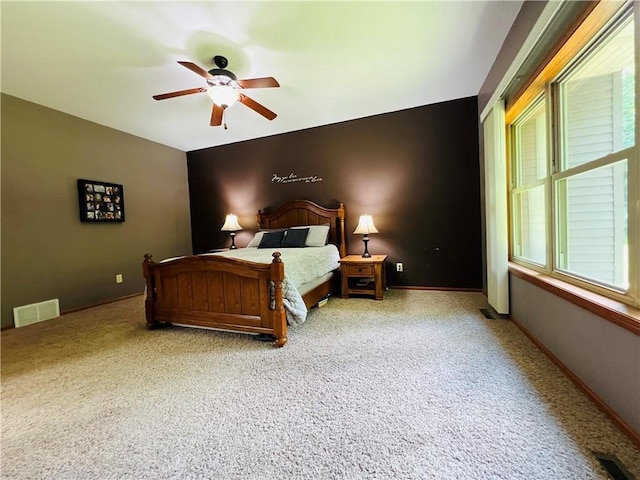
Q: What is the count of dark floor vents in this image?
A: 2